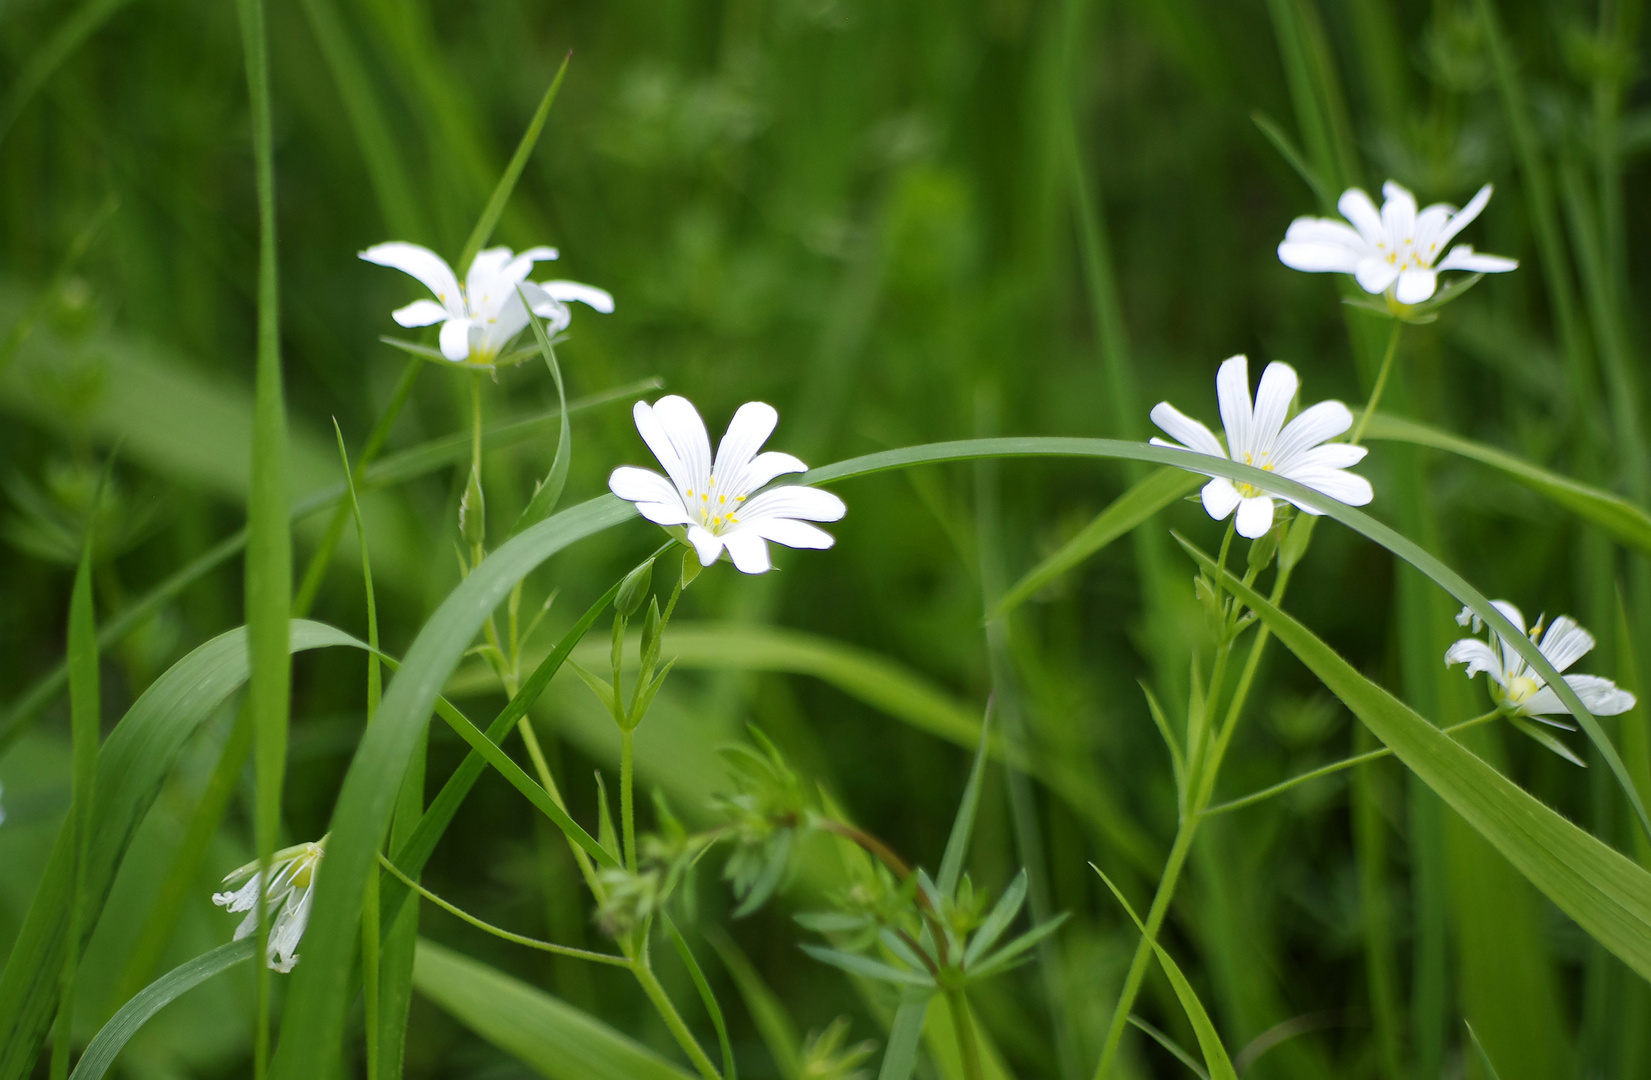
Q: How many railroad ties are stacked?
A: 0